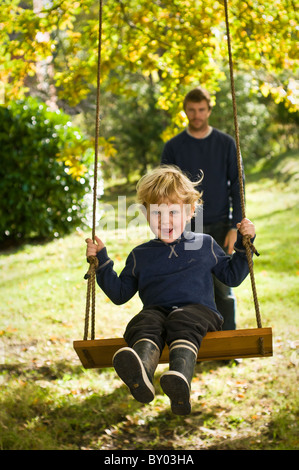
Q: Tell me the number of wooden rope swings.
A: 1